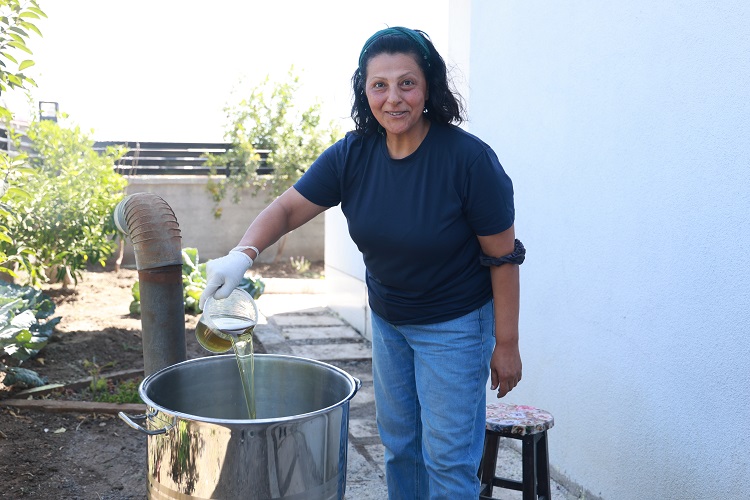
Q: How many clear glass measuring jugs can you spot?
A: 1